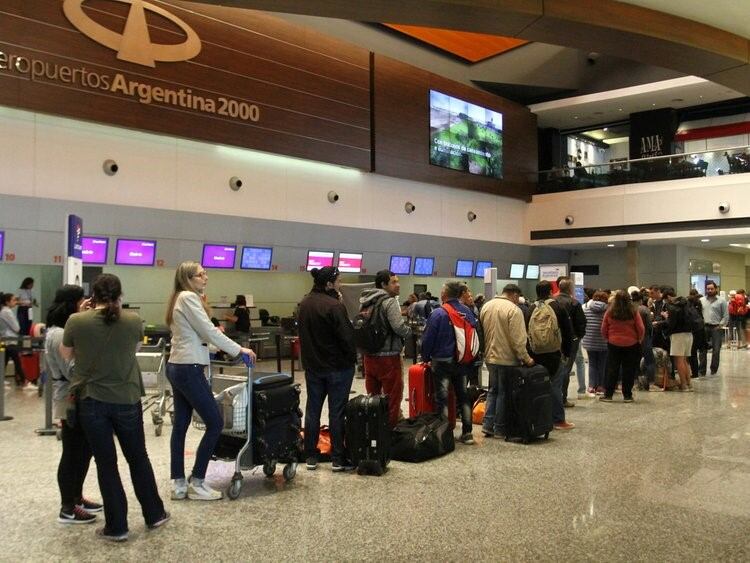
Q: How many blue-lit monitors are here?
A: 5